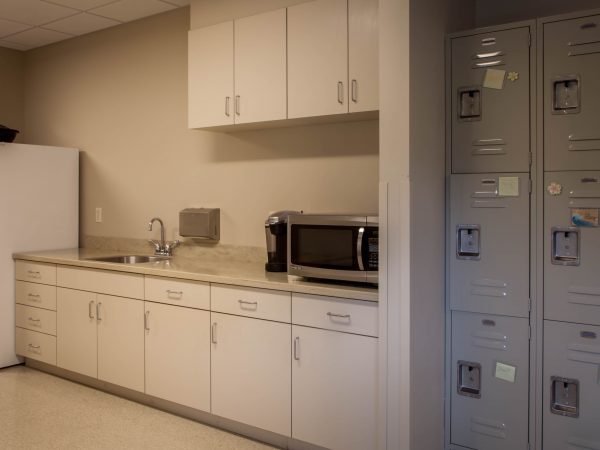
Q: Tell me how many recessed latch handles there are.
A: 6